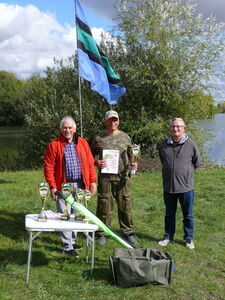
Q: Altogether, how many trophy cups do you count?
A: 5